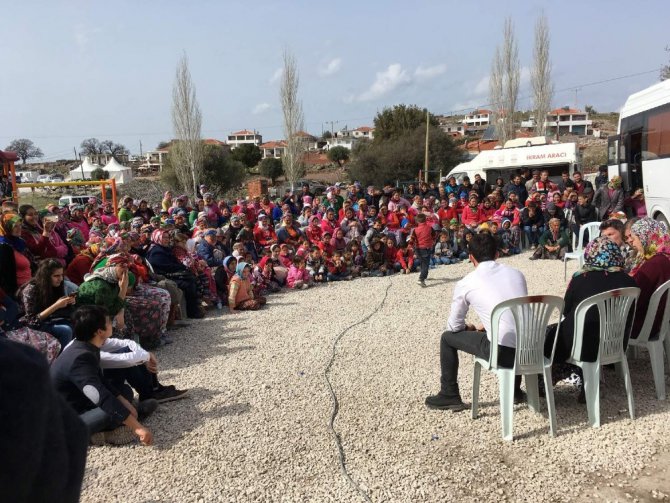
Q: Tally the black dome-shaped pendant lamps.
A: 0